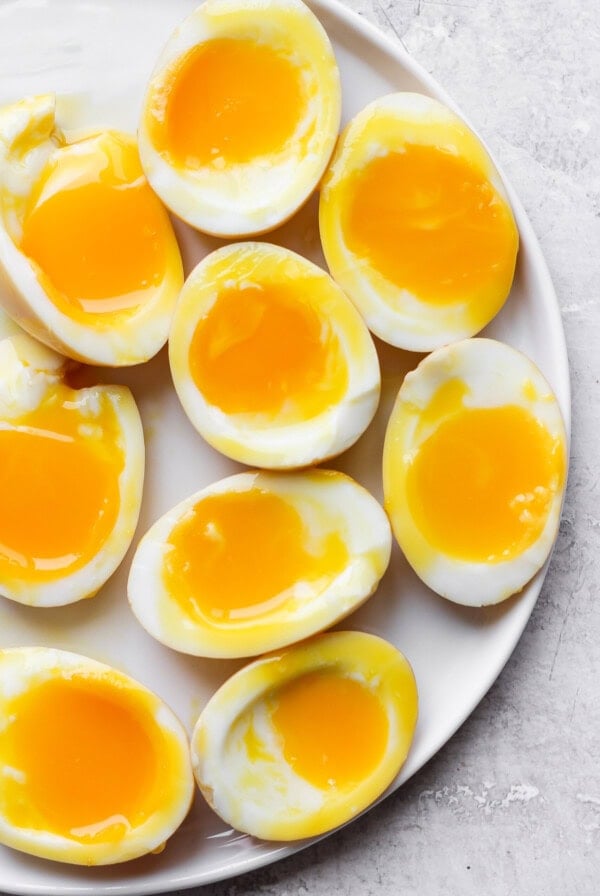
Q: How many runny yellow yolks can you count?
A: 9